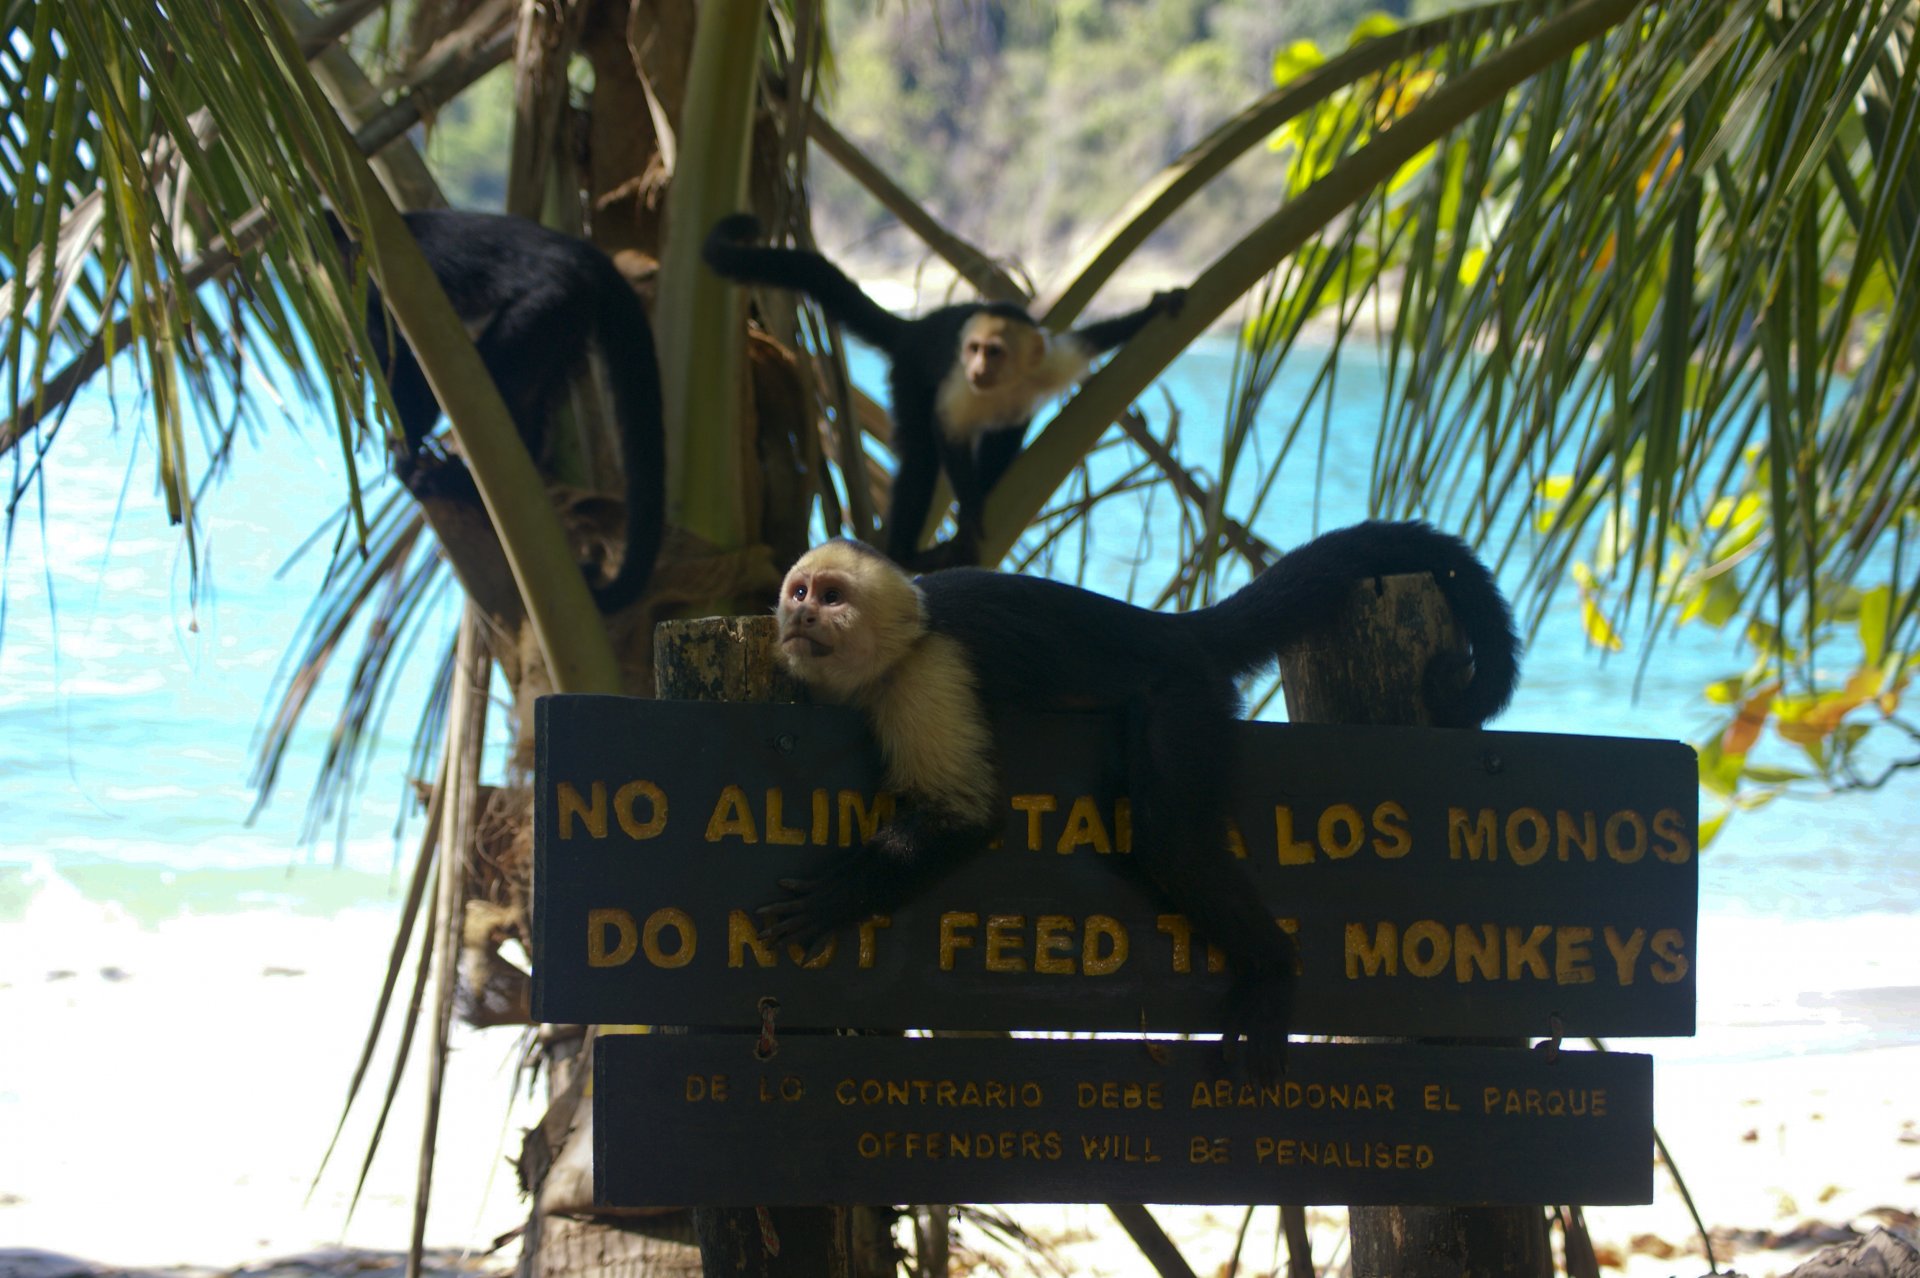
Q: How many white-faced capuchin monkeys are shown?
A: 3